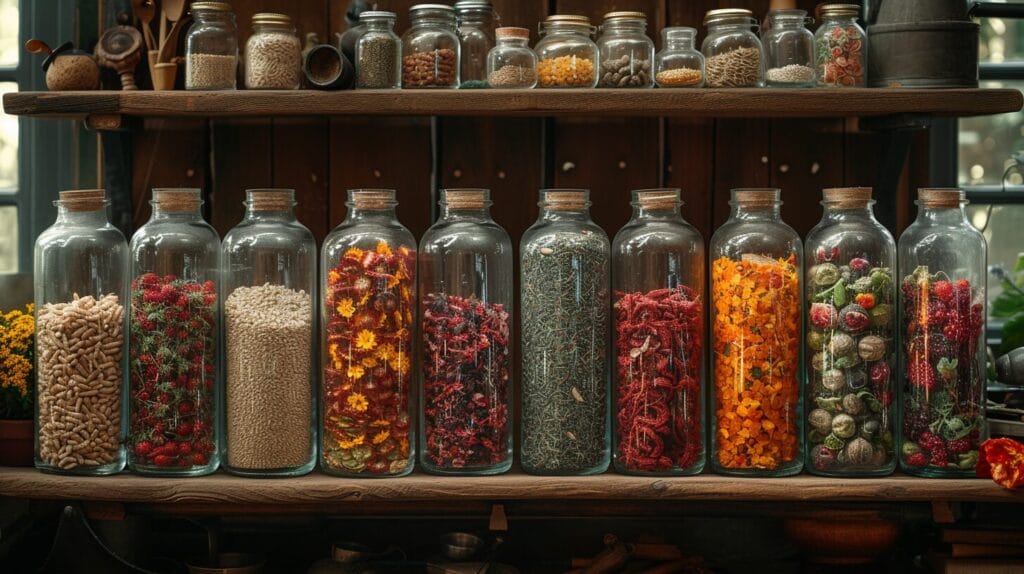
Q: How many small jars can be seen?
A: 12